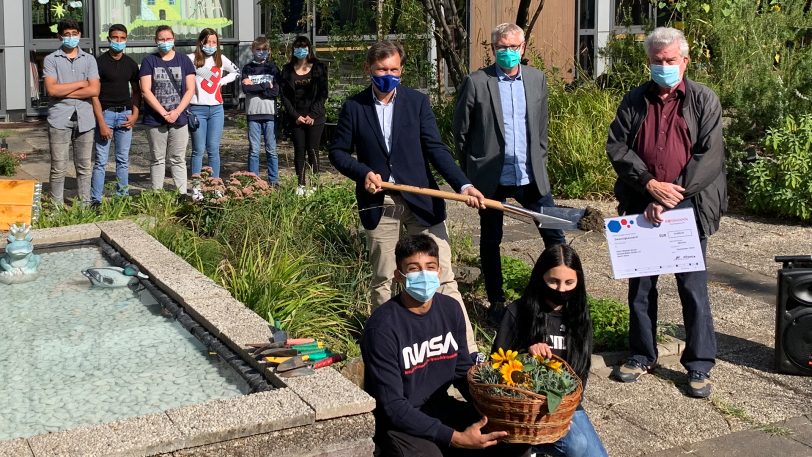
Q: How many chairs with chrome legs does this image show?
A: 0